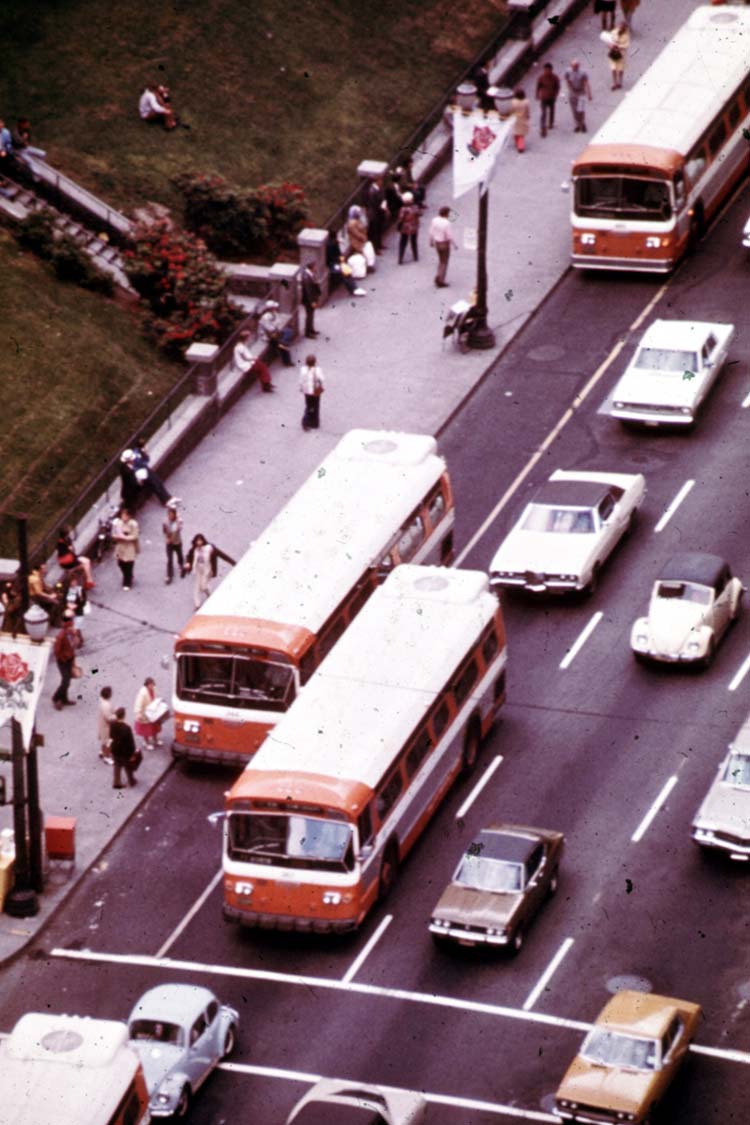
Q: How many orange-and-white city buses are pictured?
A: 4